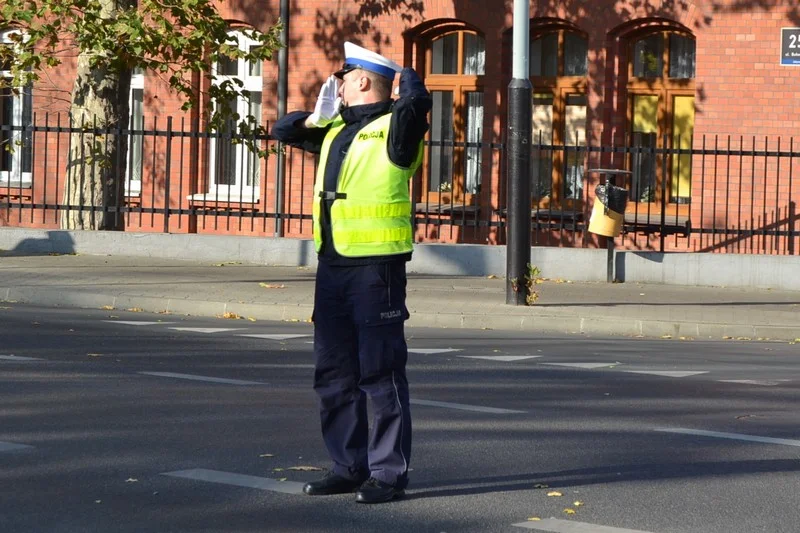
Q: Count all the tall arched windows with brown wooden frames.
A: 3